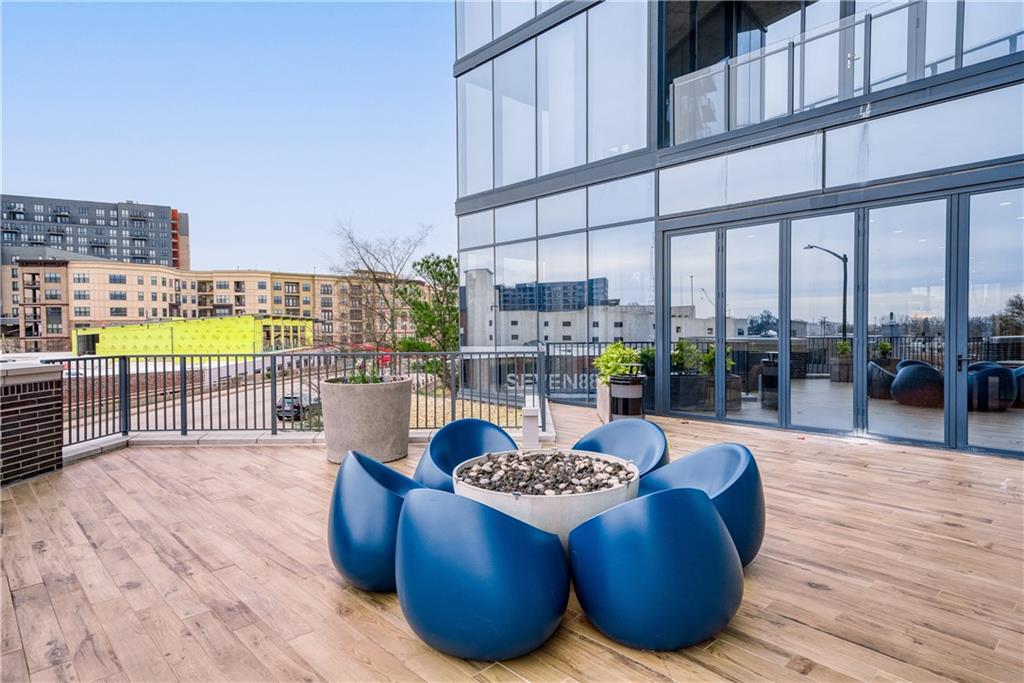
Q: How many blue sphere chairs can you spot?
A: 6